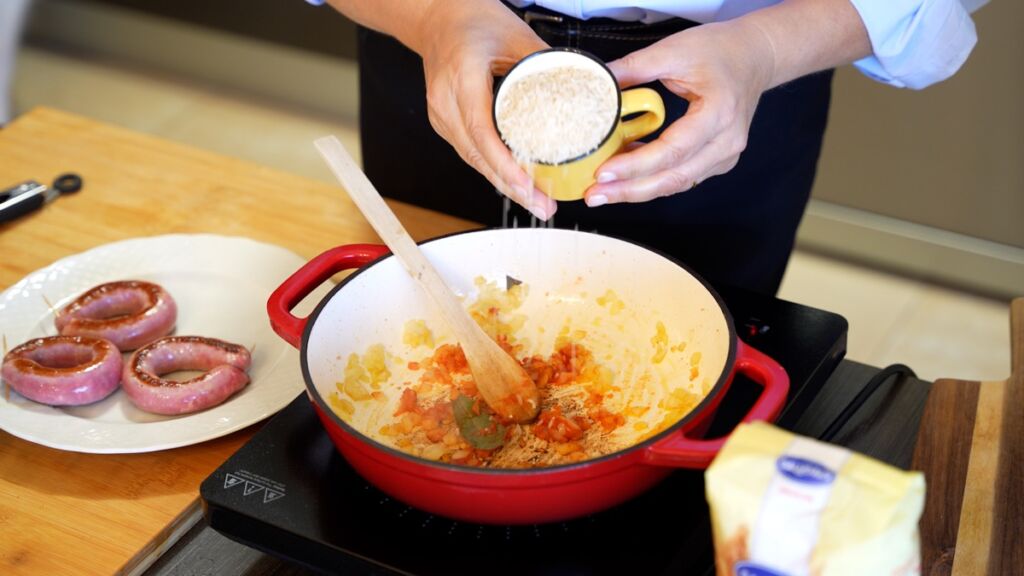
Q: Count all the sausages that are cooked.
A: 3